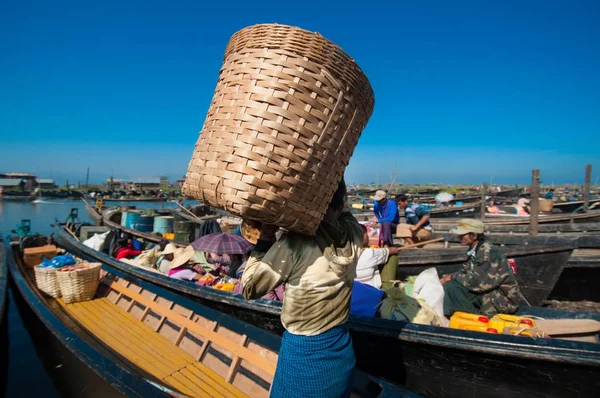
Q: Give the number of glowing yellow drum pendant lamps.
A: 0